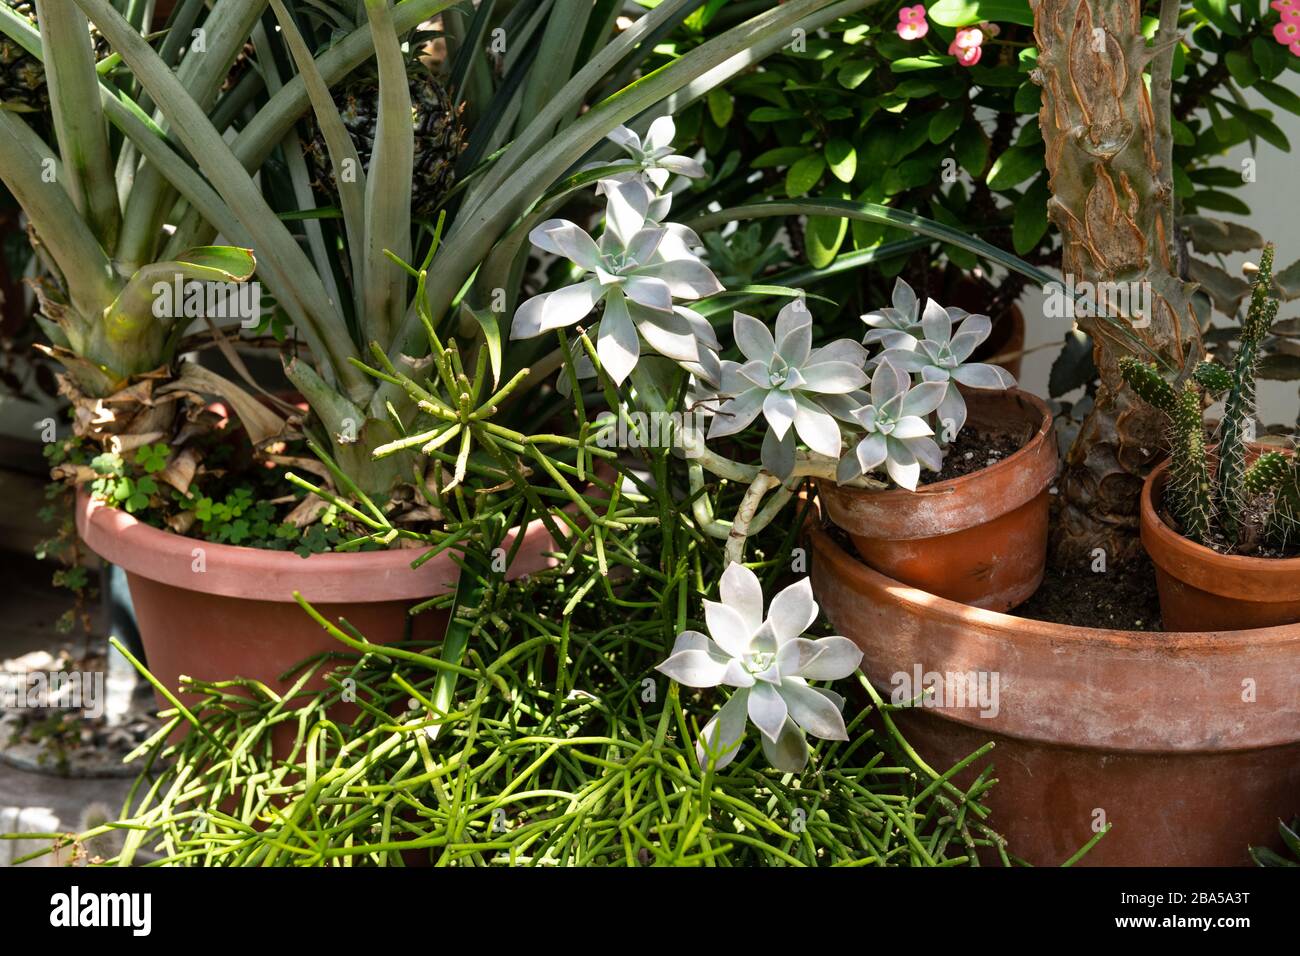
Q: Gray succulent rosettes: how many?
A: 7